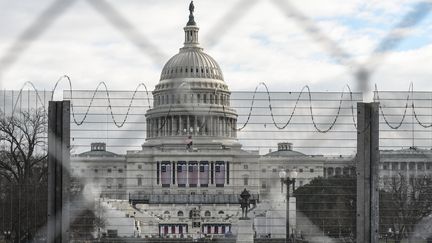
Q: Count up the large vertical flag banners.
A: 5